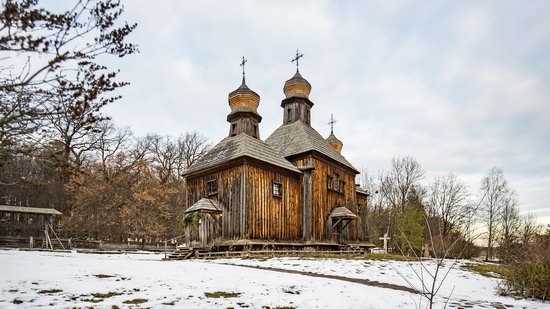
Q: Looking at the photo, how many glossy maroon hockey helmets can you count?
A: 0